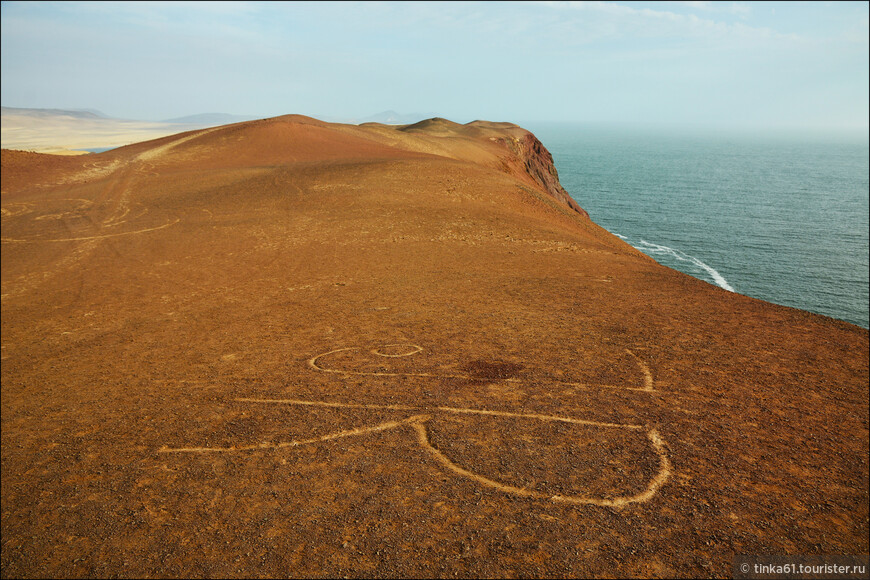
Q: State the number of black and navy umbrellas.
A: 0